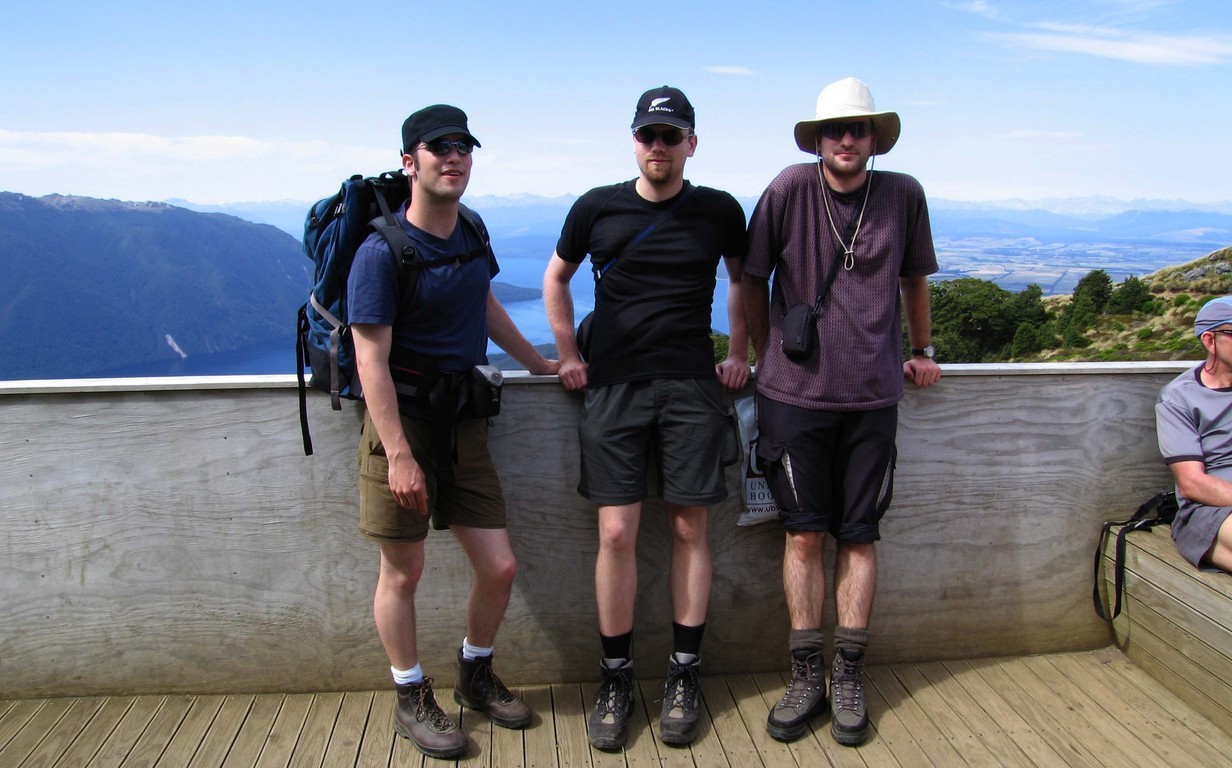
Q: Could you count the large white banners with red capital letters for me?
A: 0